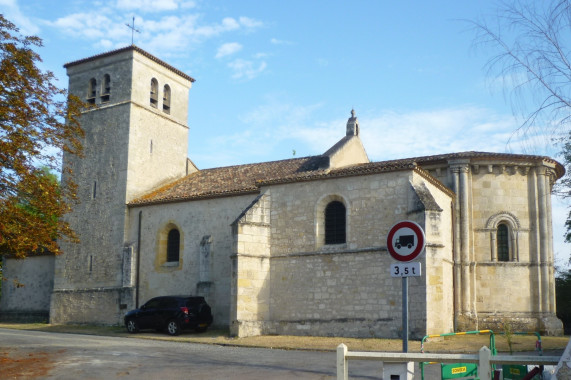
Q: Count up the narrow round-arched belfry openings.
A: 4